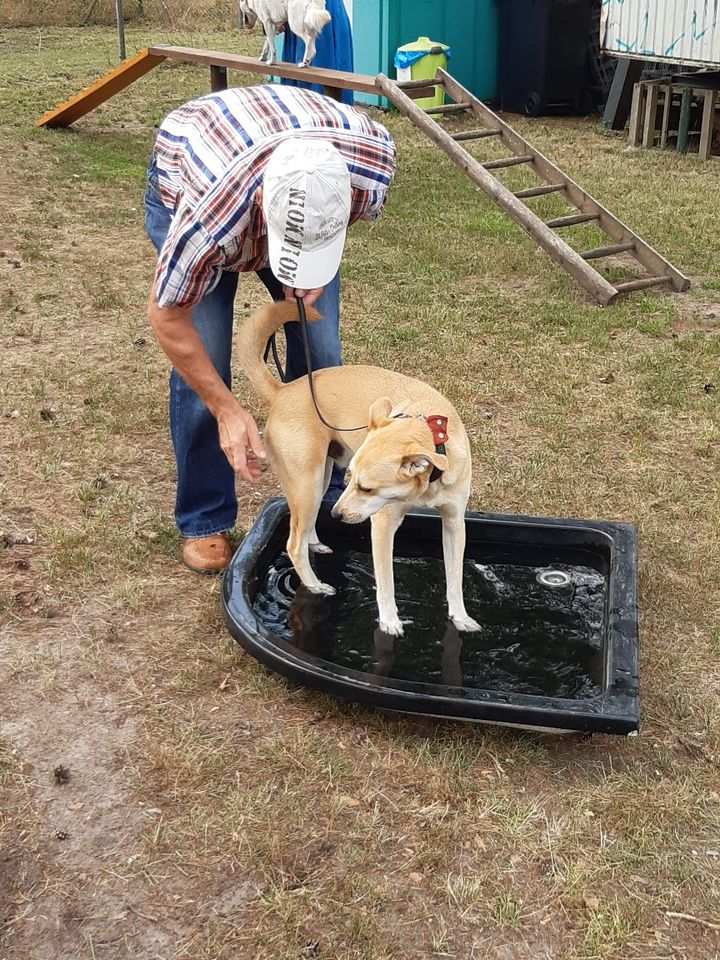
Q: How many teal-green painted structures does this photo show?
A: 1